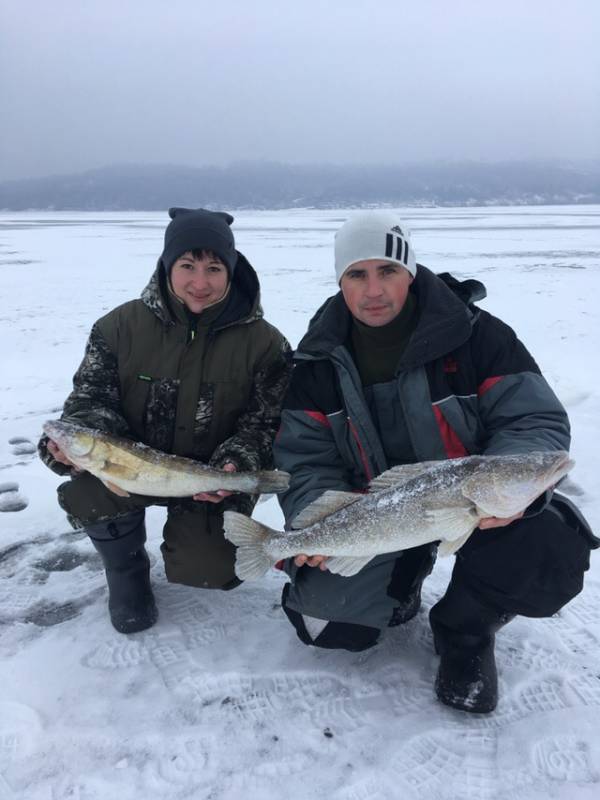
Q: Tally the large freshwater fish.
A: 2